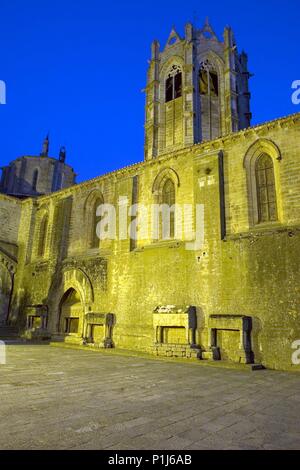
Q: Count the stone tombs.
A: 4